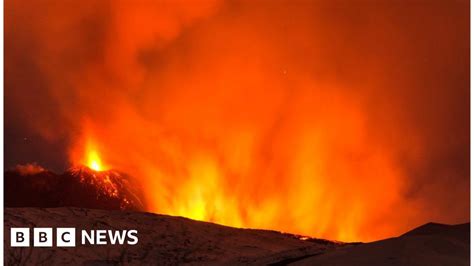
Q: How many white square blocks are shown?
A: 3